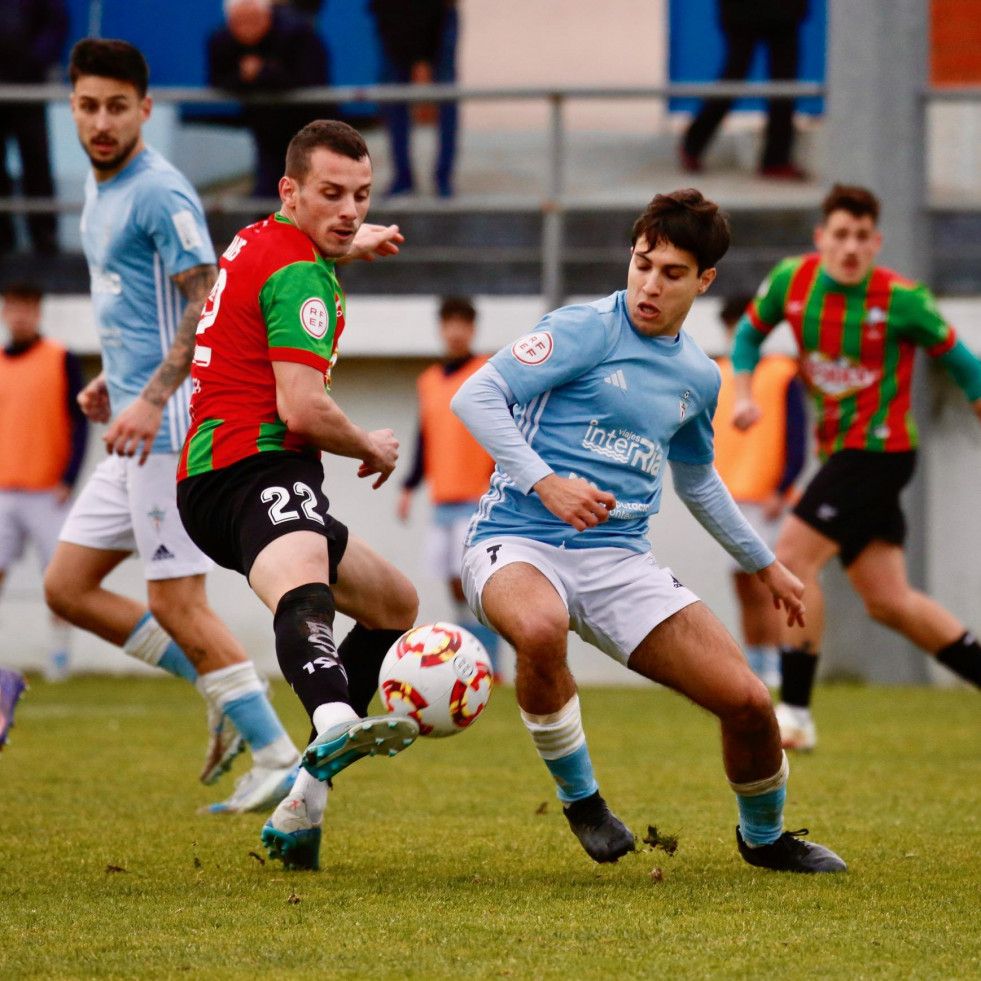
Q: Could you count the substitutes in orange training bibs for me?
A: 3